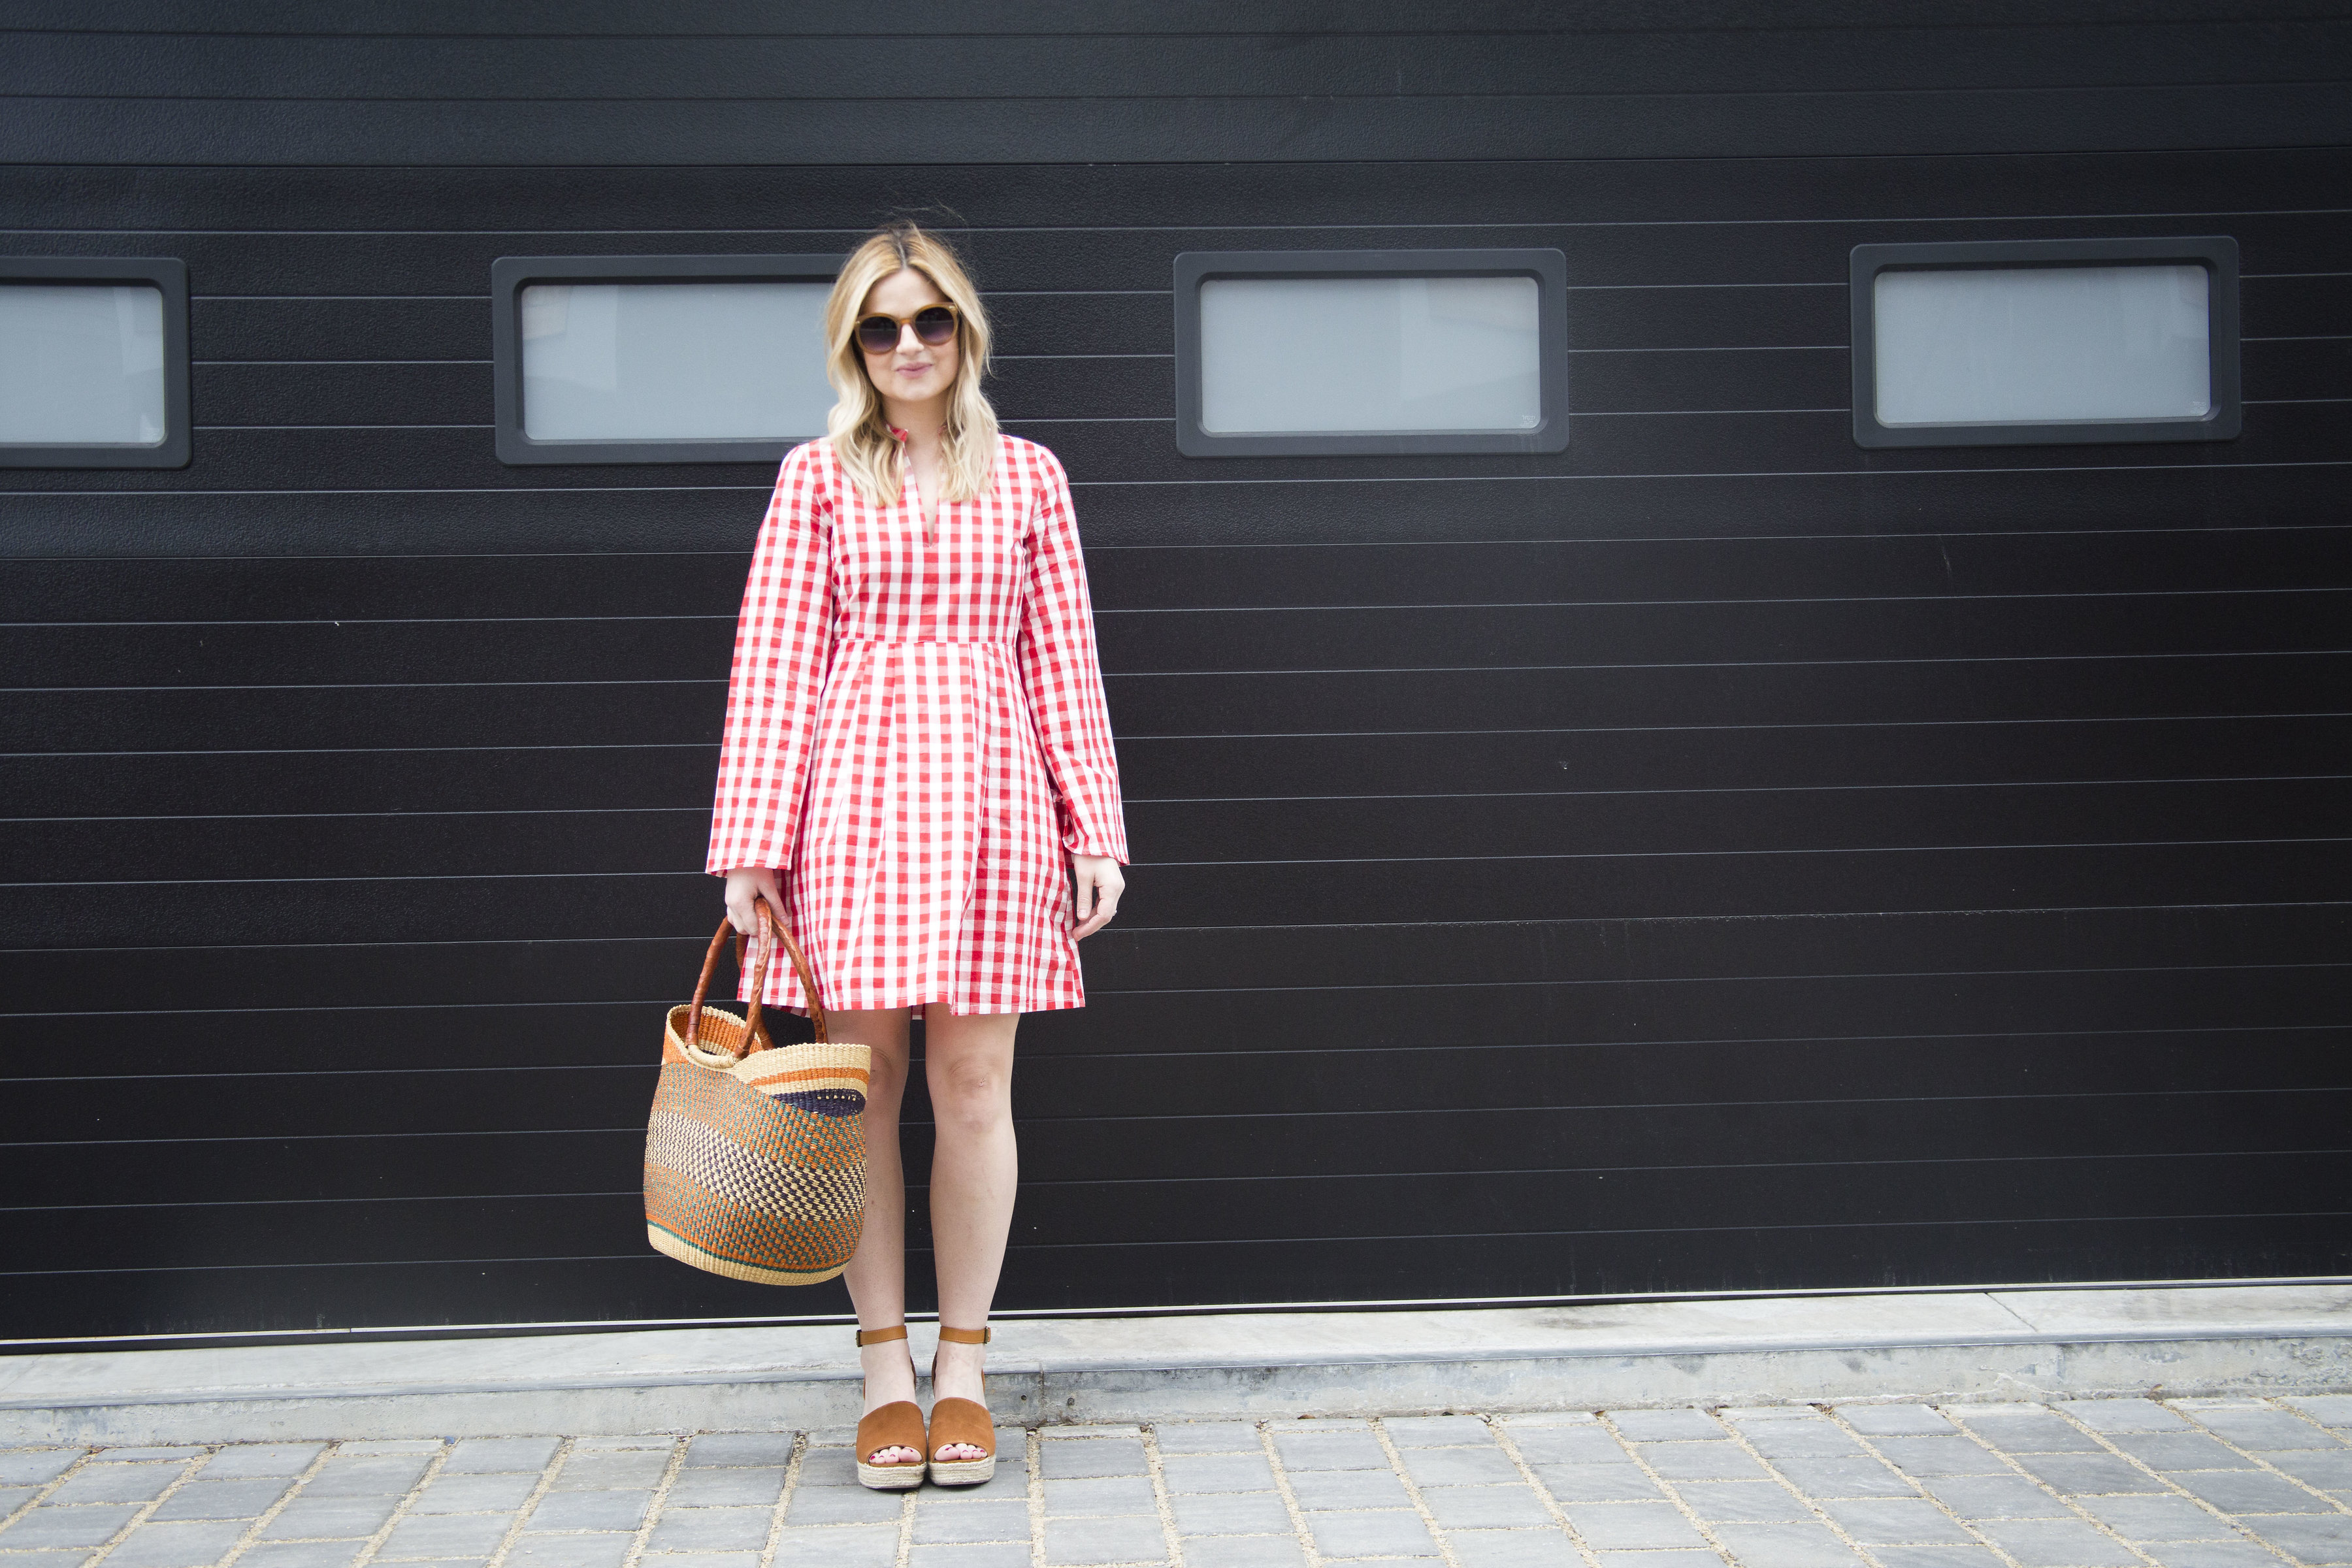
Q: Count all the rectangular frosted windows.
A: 4